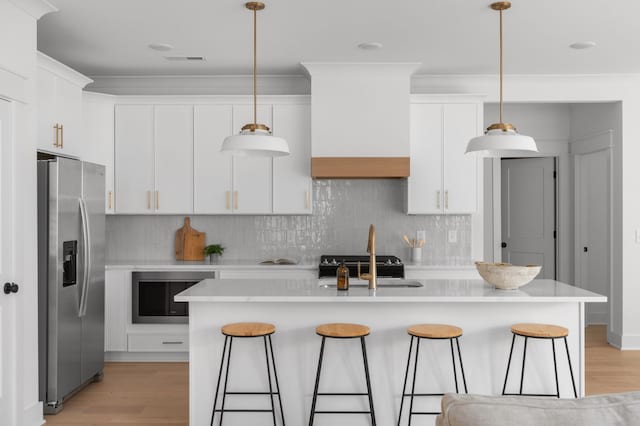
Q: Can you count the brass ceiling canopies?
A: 2